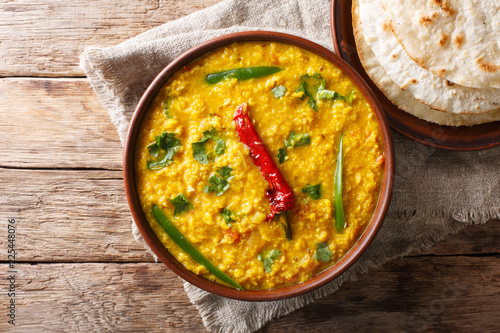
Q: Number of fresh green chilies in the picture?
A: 3